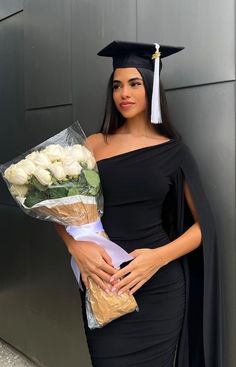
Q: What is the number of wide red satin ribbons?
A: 0